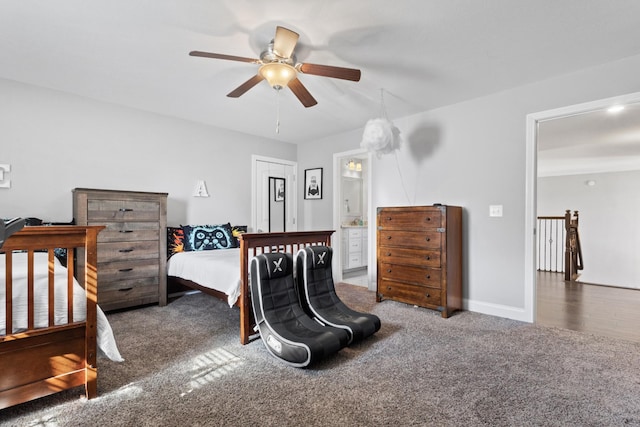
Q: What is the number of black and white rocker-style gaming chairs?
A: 2